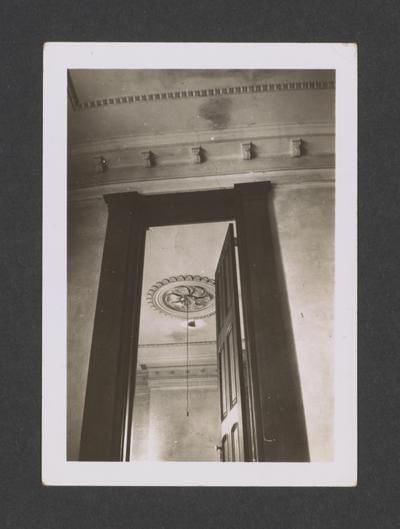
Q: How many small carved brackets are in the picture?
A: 5